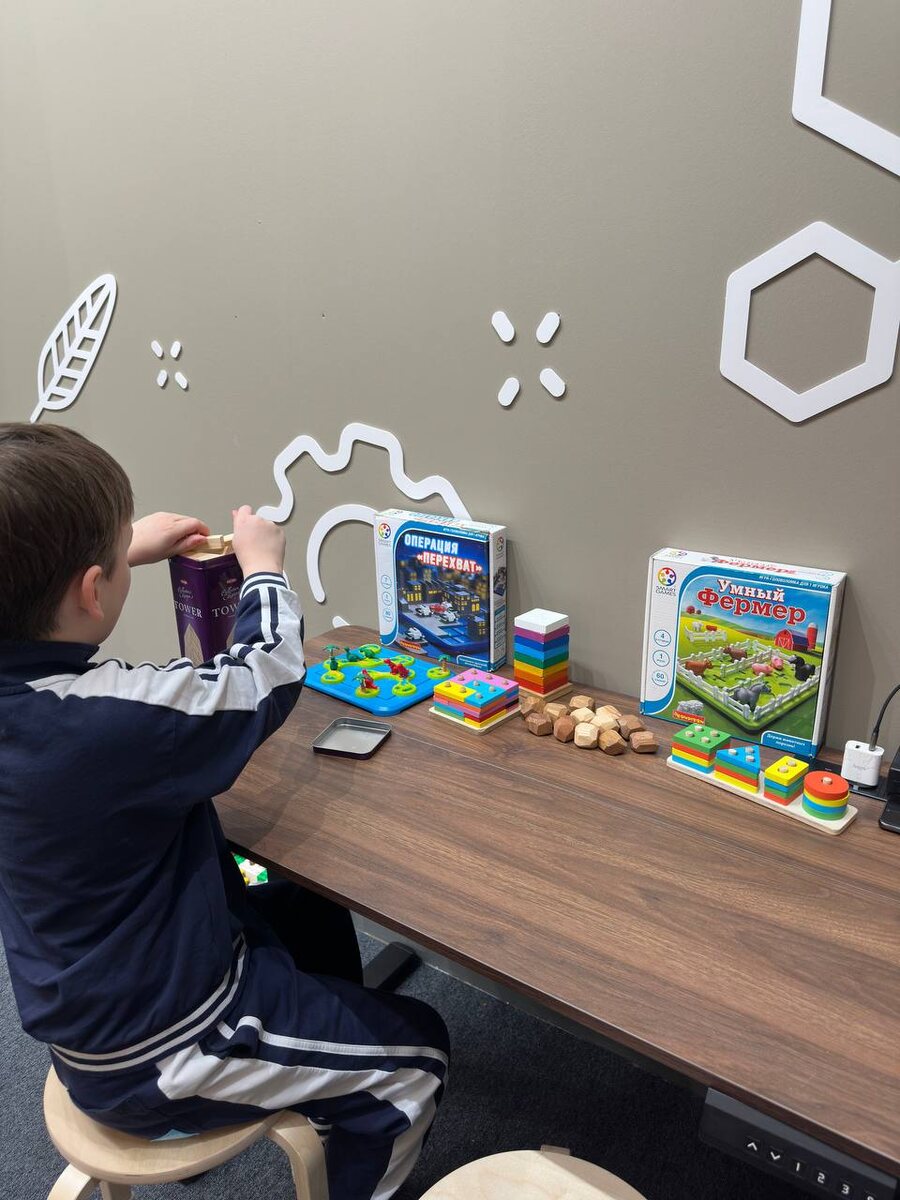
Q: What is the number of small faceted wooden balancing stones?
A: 12